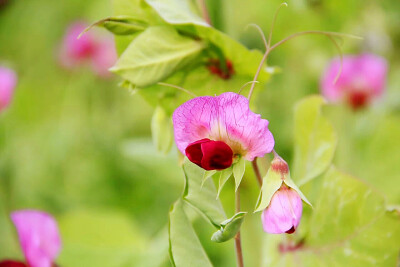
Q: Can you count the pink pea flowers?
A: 6